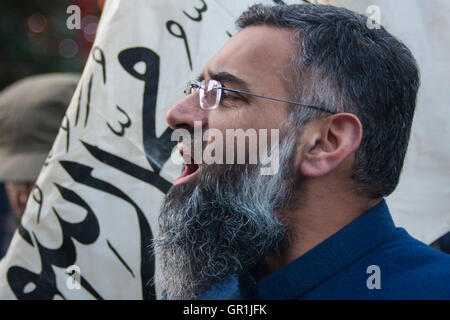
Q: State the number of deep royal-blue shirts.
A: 1